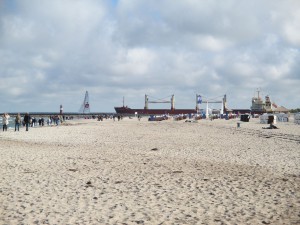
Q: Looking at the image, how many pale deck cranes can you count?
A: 4